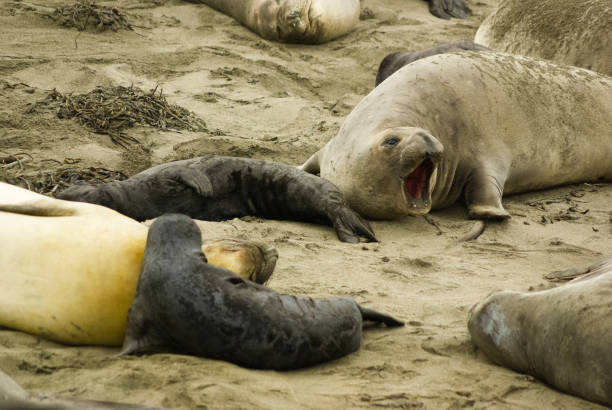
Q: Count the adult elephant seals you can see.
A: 5